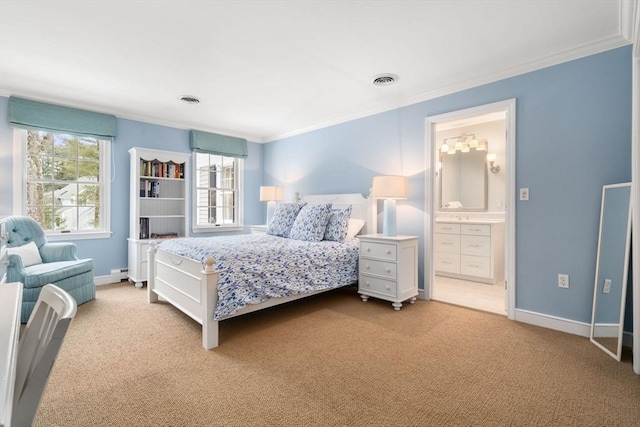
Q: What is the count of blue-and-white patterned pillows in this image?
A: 3